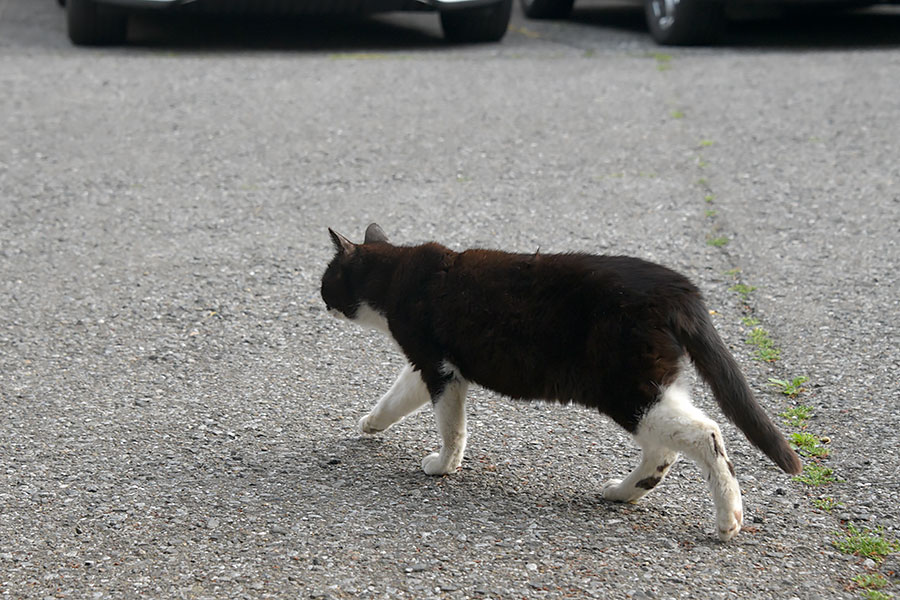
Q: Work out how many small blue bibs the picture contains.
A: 0